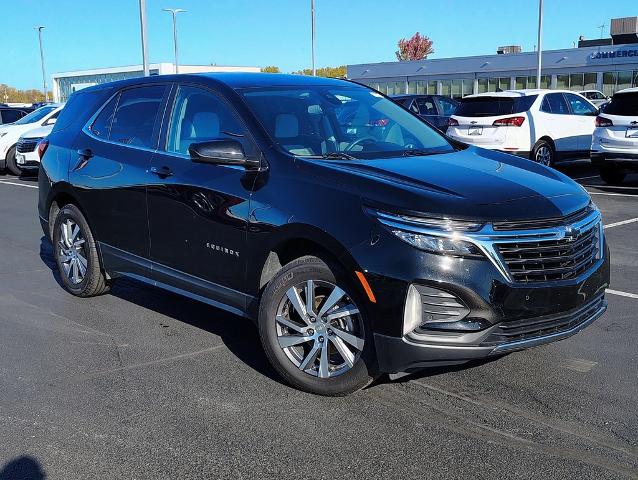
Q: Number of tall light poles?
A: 5